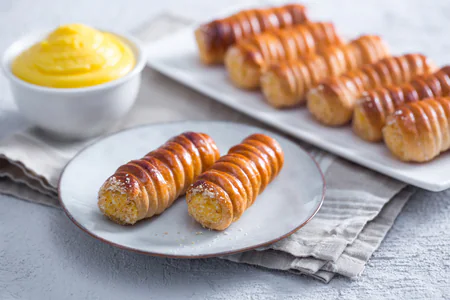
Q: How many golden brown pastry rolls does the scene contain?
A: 8